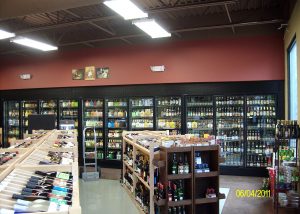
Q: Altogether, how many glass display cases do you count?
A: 11